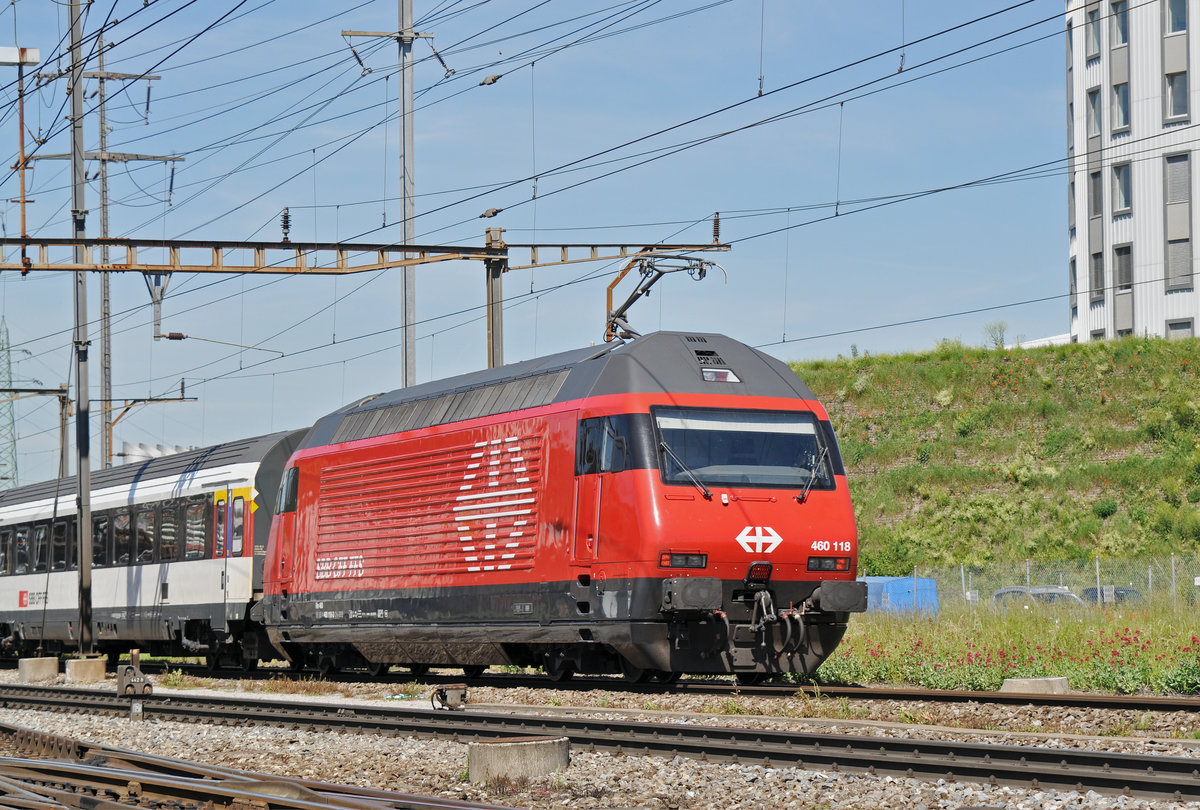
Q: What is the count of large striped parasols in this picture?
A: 0